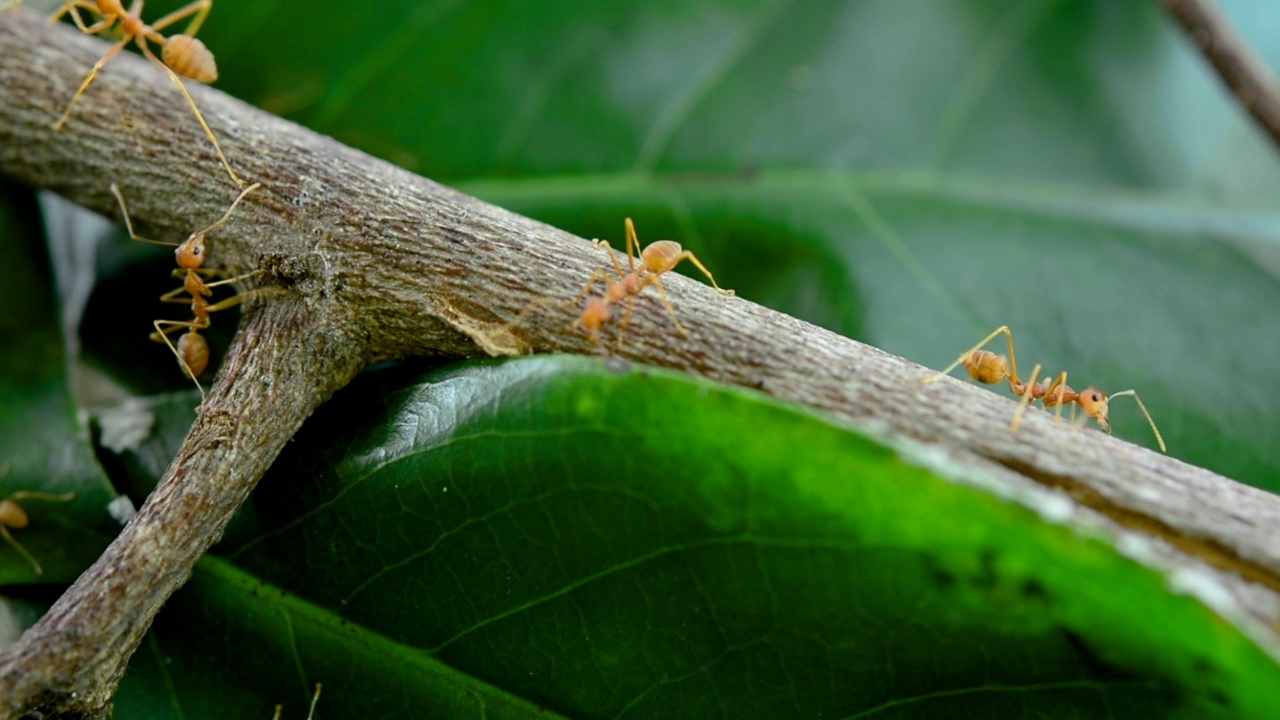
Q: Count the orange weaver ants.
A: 5